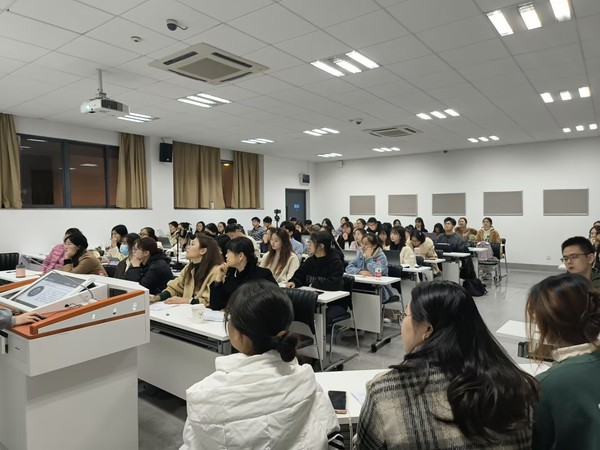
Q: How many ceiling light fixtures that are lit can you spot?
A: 12